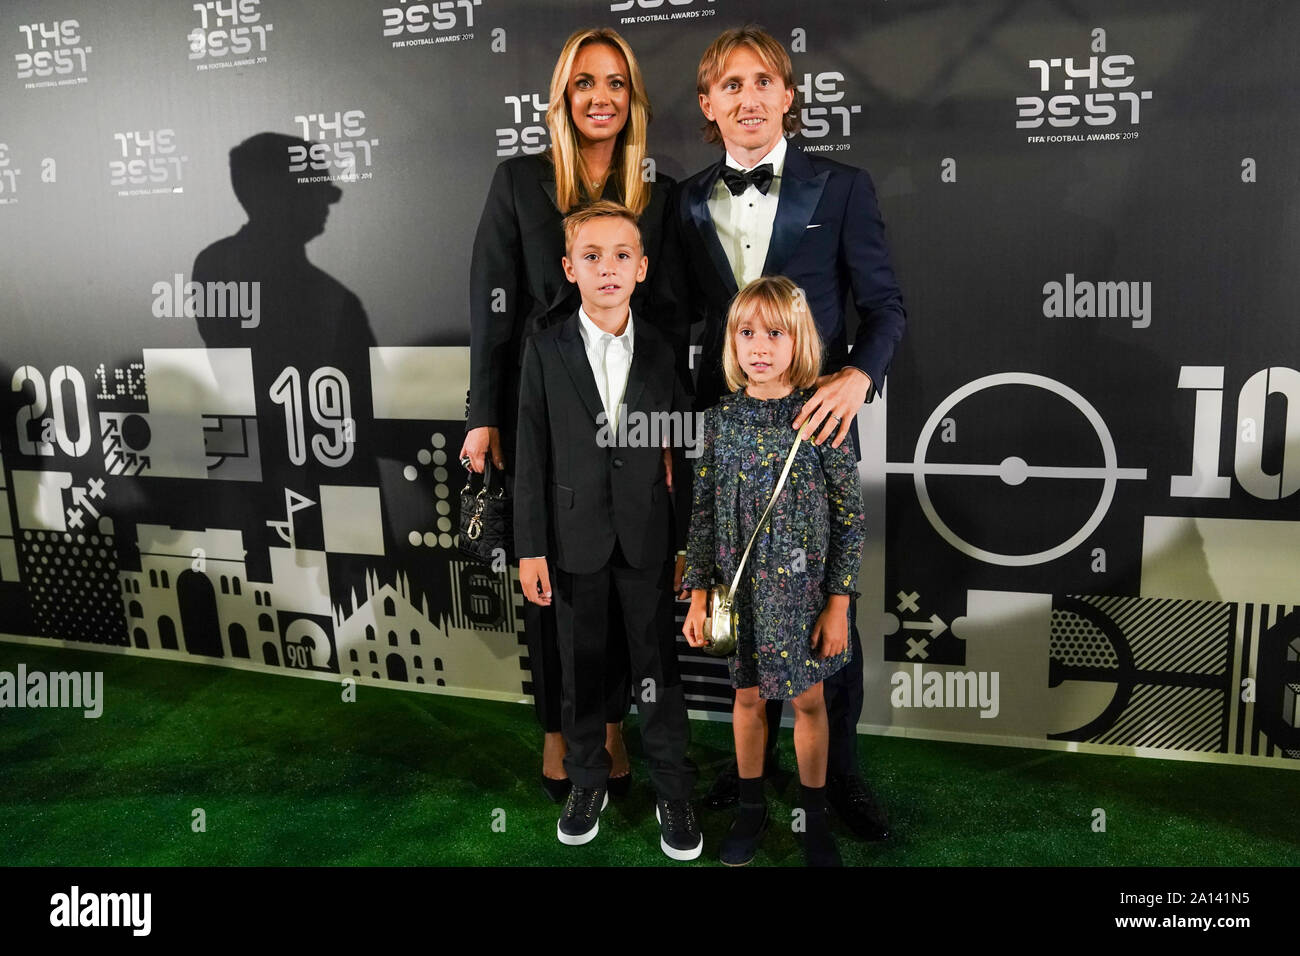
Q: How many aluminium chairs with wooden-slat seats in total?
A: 0